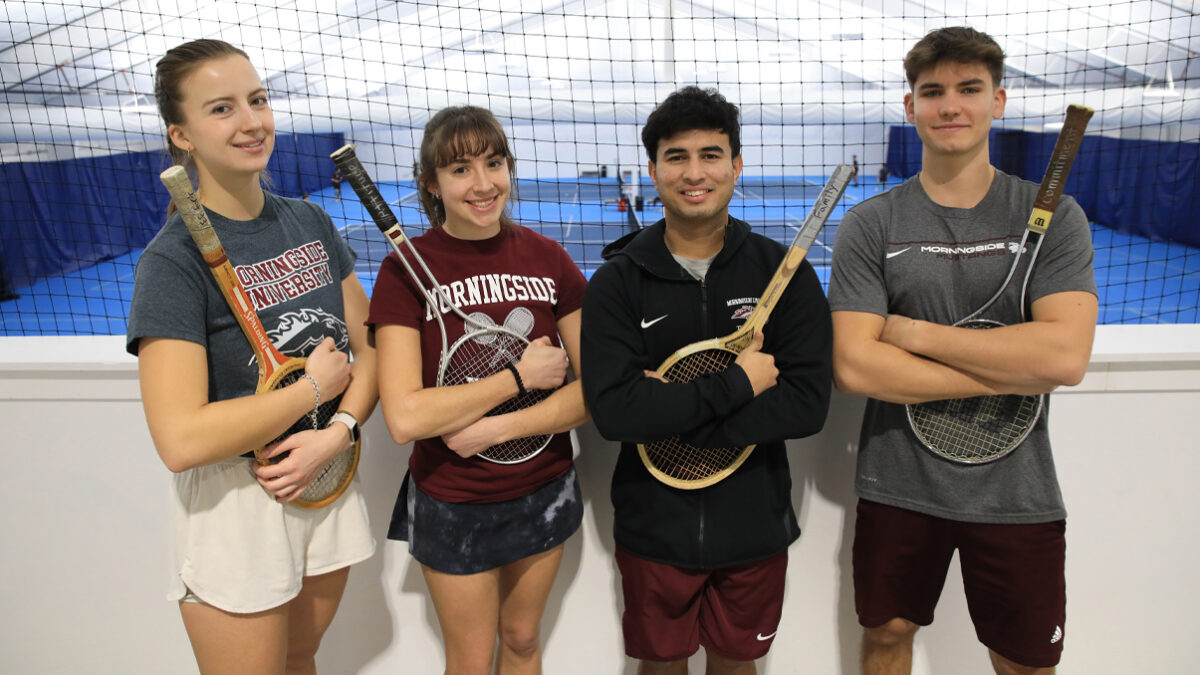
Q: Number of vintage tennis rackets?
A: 4